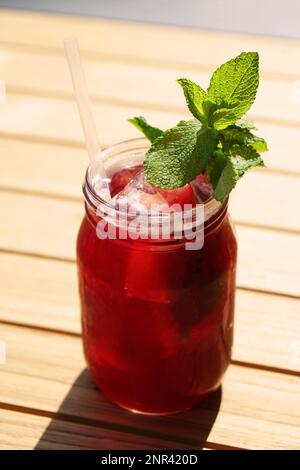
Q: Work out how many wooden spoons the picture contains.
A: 0